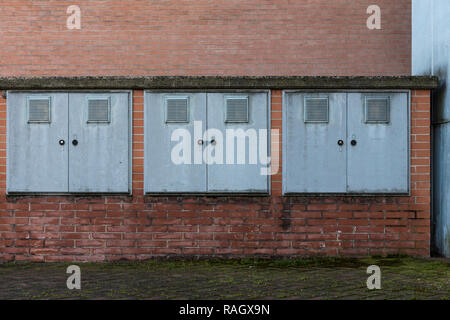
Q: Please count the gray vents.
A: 6